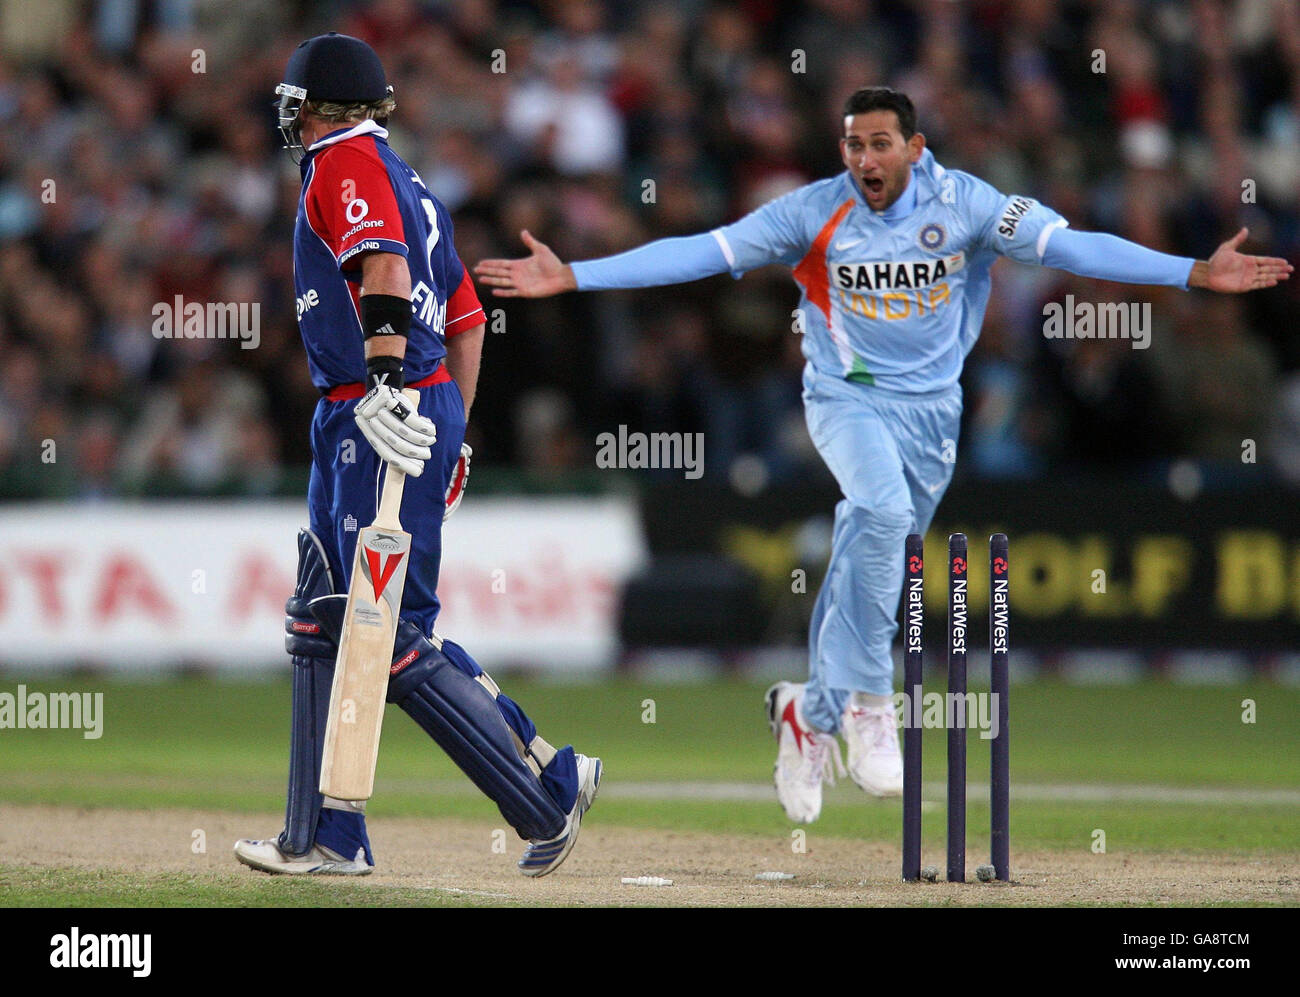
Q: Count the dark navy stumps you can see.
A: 3